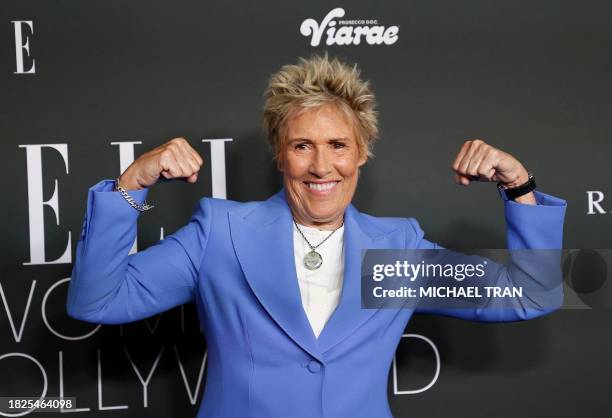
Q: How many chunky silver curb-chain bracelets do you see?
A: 1